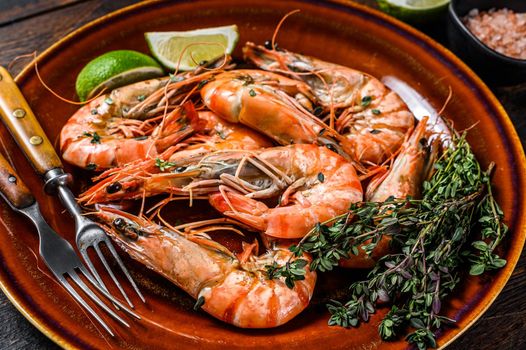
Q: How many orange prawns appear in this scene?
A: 7